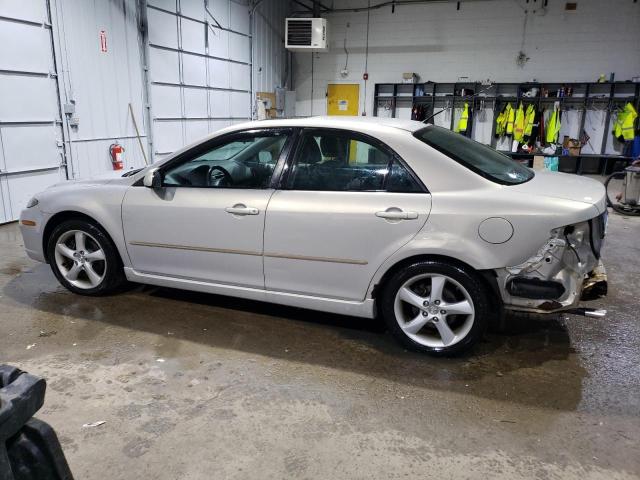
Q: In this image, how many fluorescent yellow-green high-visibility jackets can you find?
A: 6